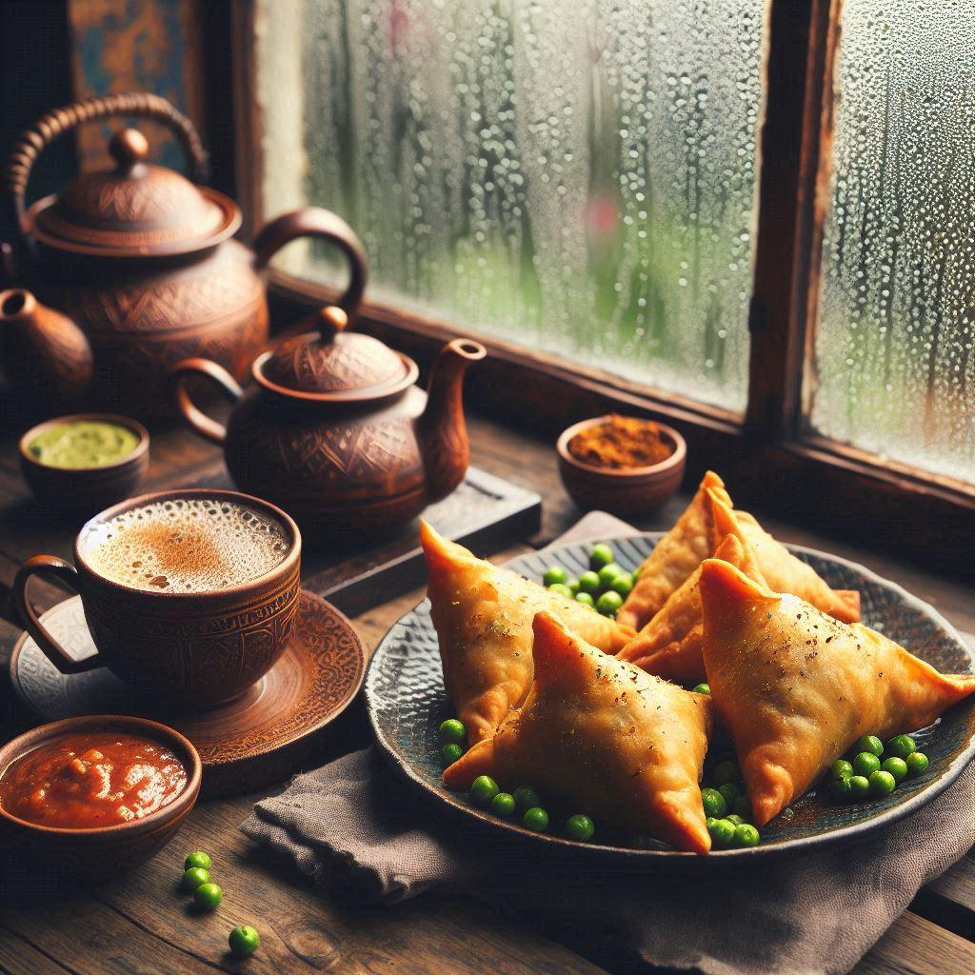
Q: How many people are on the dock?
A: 0